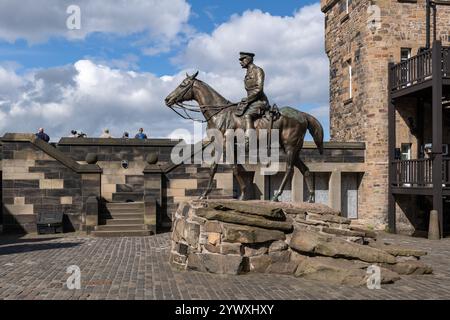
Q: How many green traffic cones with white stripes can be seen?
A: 0